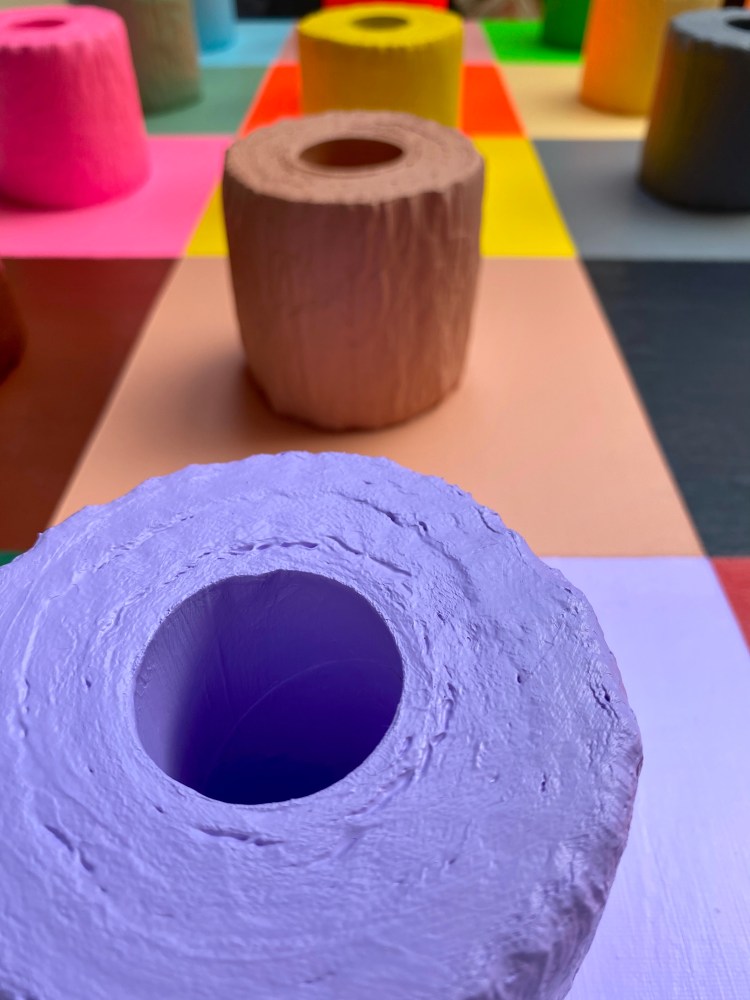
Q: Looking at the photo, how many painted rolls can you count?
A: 11